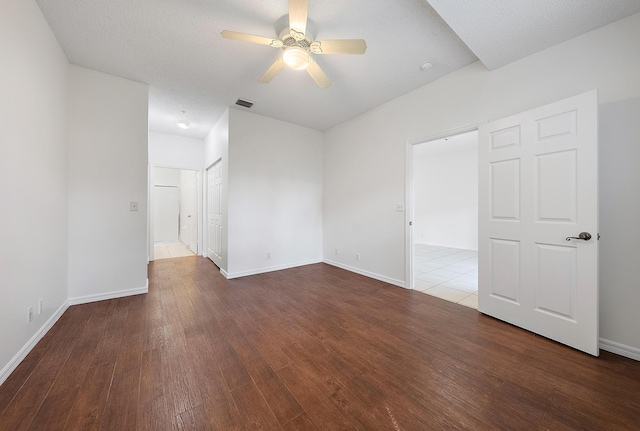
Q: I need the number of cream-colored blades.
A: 5